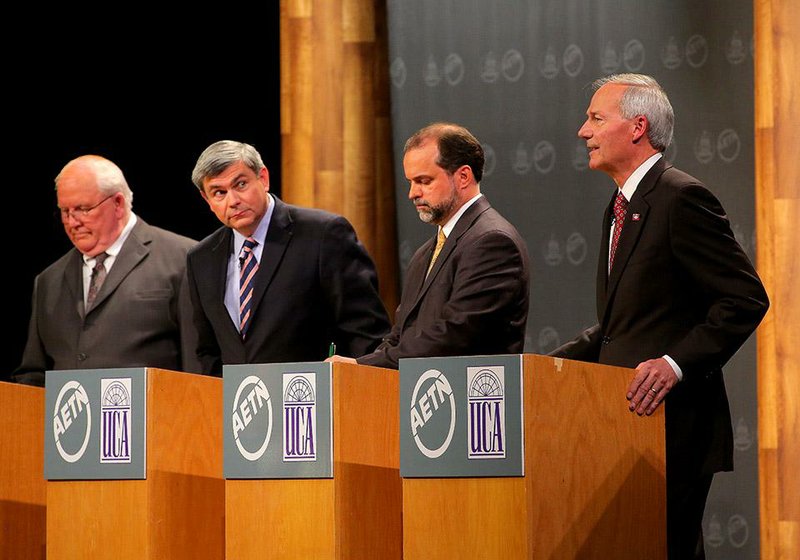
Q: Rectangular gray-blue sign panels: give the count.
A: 3